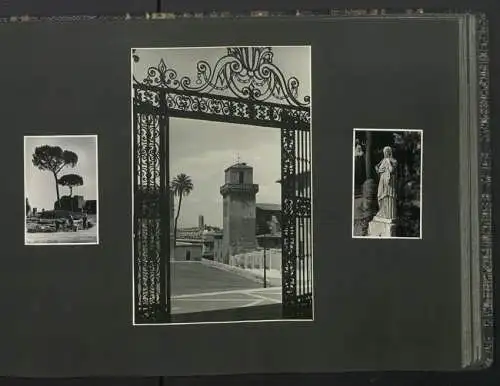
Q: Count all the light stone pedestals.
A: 1